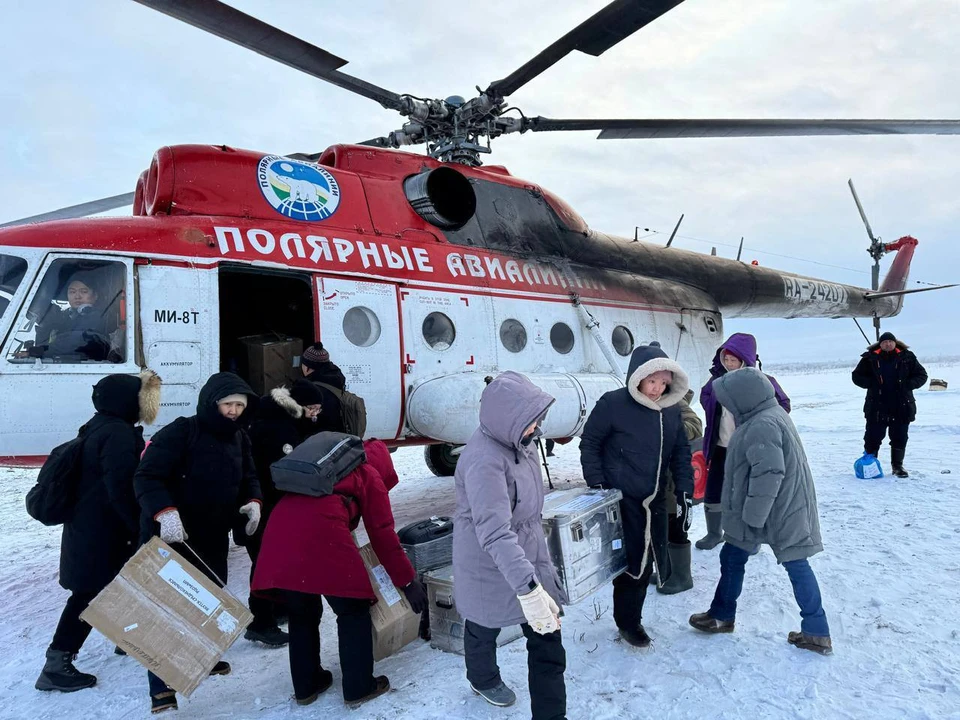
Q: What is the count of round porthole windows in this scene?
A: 5